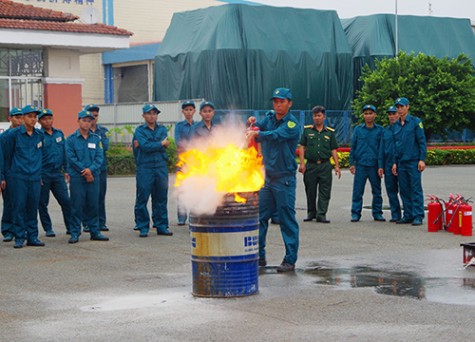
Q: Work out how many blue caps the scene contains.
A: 12